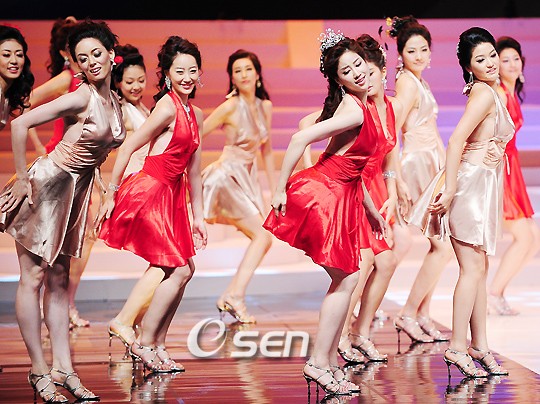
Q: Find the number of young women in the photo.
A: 11